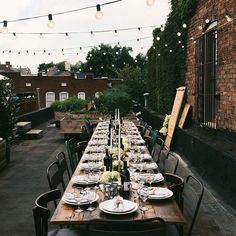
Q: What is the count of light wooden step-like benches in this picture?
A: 2